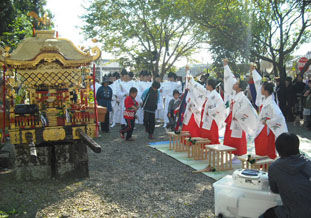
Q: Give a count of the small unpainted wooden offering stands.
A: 4